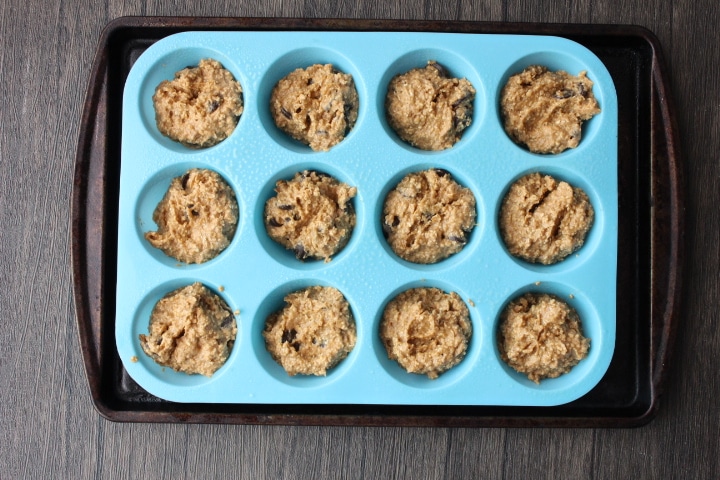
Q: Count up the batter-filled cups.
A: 12